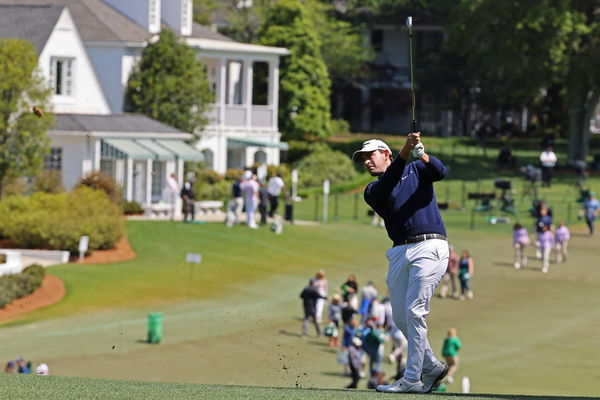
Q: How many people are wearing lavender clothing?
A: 3